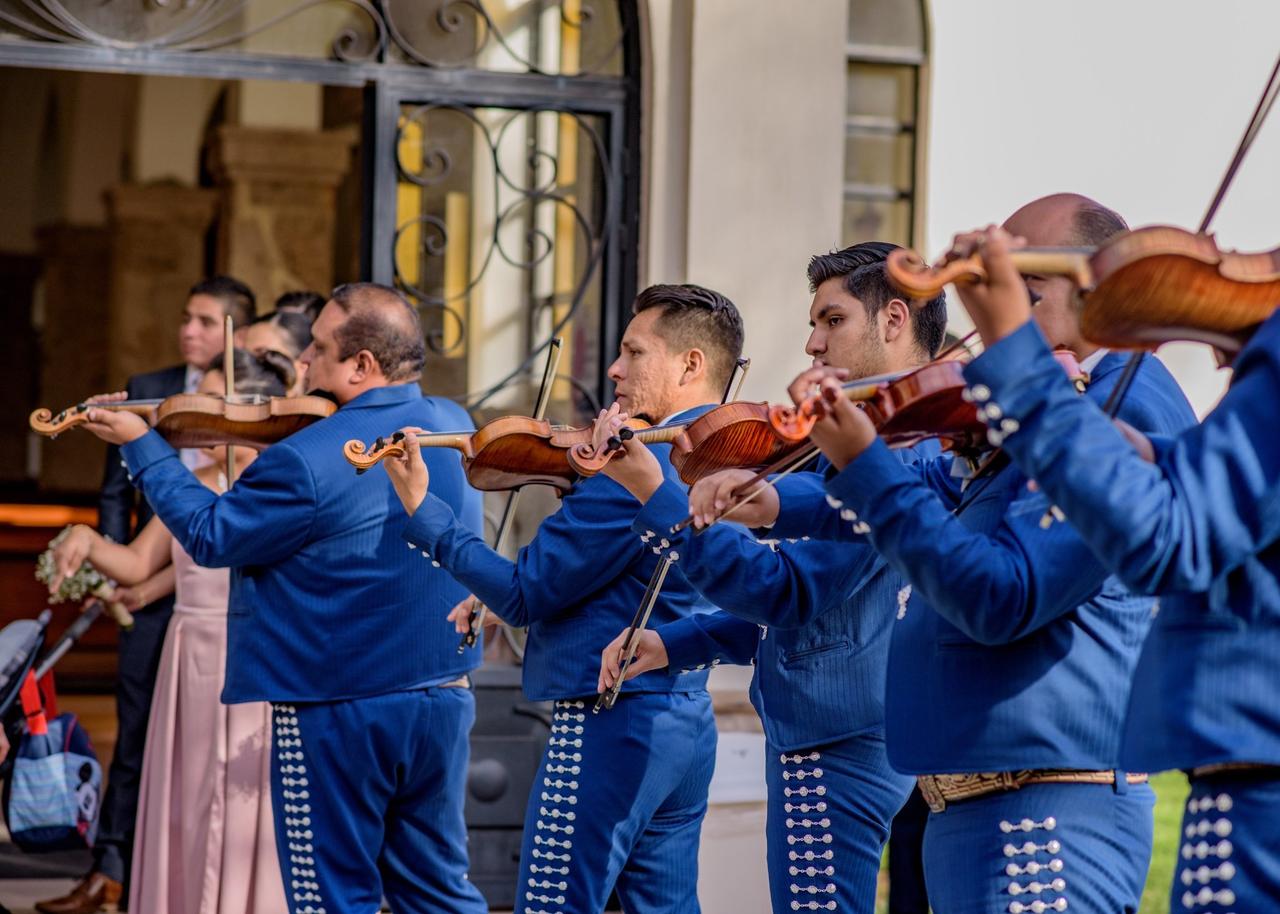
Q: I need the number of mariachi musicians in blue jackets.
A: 5